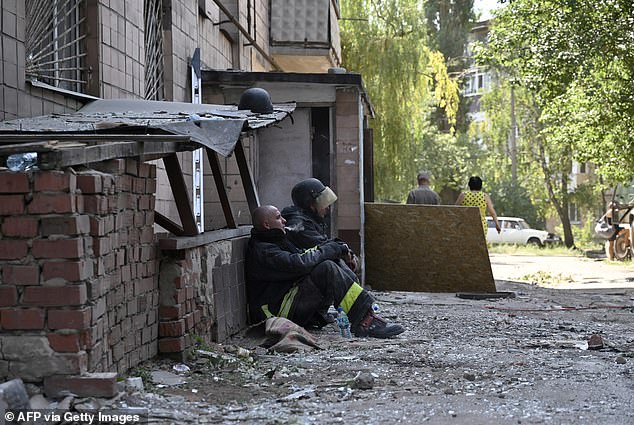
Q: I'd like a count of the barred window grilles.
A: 2